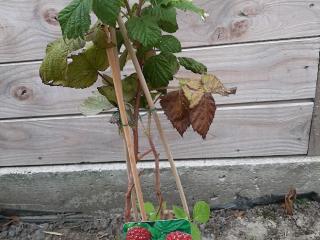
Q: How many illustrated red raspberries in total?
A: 2